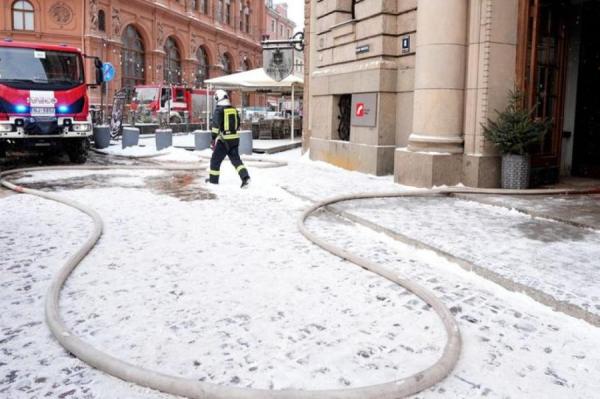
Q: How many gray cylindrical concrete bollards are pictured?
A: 5